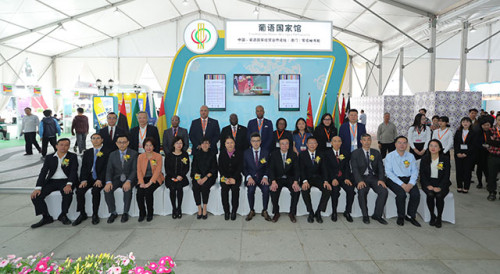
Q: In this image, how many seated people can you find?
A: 14